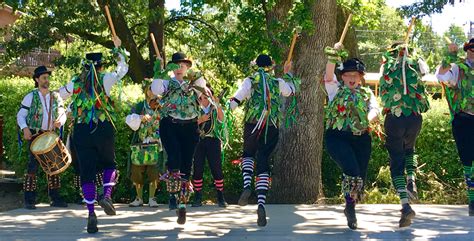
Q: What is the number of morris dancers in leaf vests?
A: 6